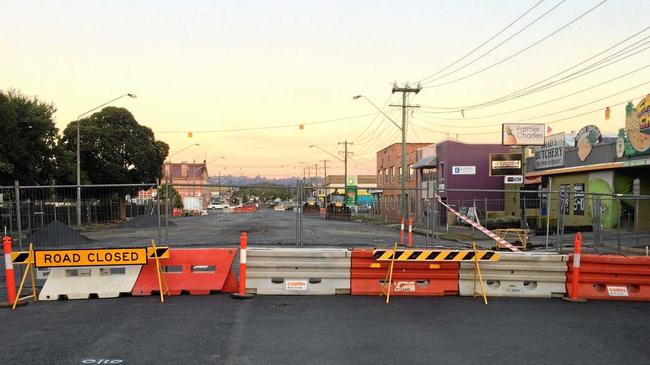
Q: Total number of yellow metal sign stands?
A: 4